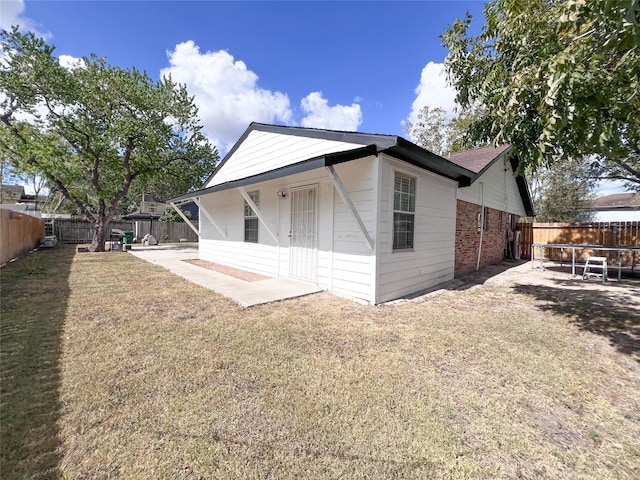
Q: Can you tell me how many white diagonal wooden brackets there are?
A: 4